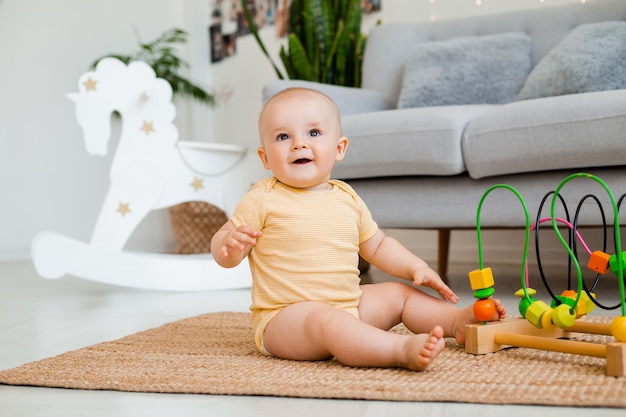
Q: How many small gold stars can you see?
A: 4